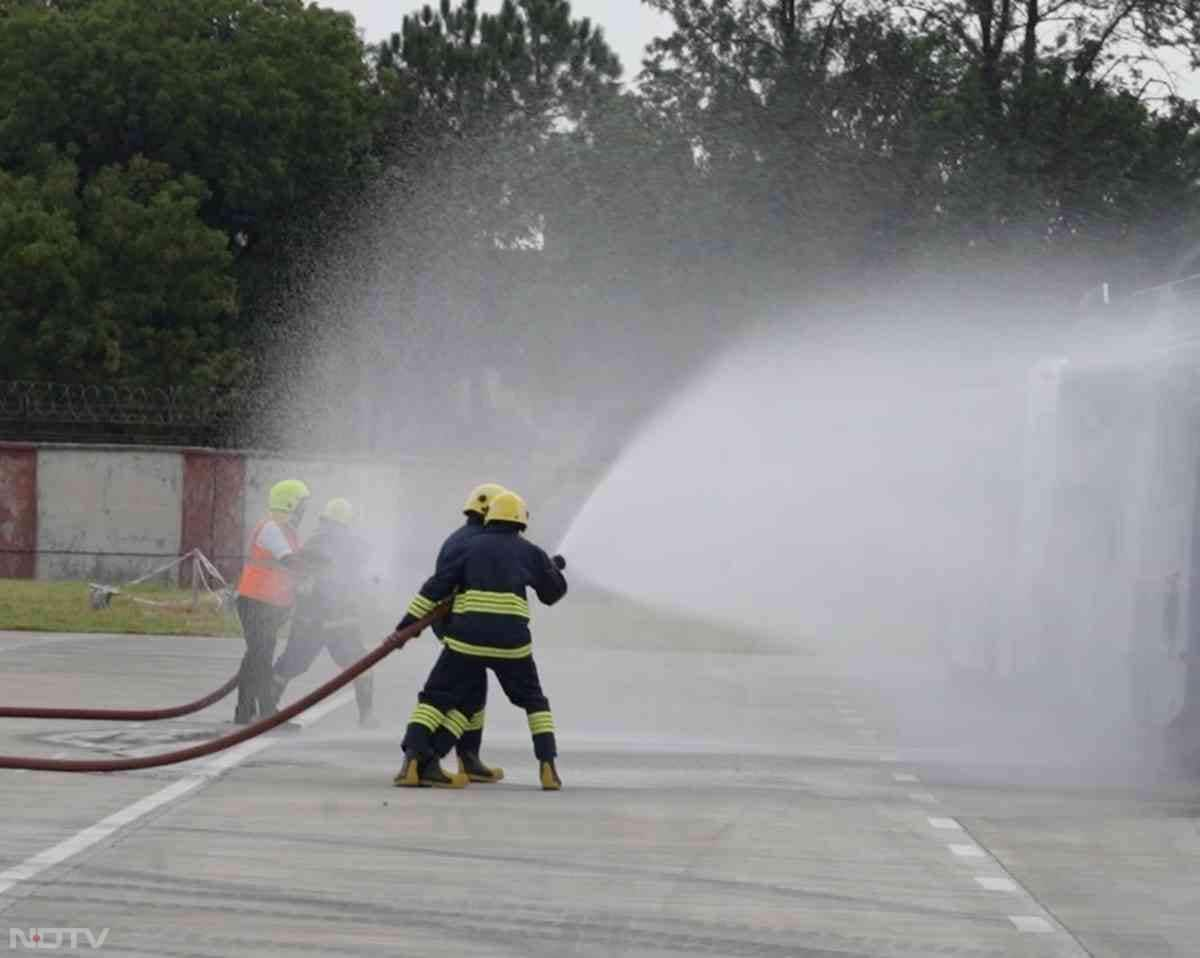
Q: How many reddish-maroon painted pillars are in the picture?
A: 2